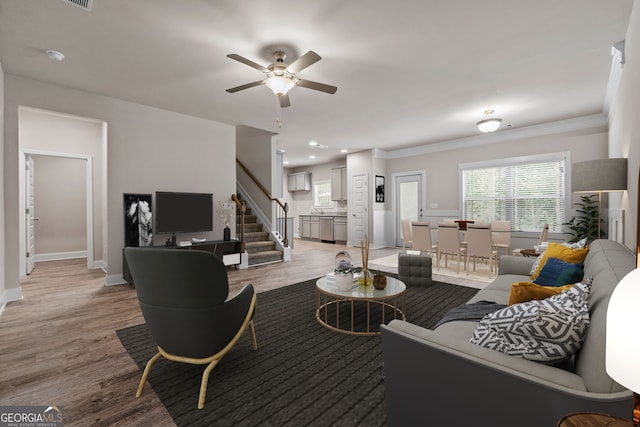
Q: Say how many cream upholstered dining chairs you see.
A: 8